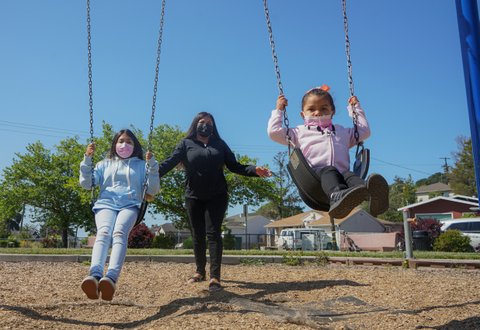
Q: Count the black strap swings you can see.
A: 2